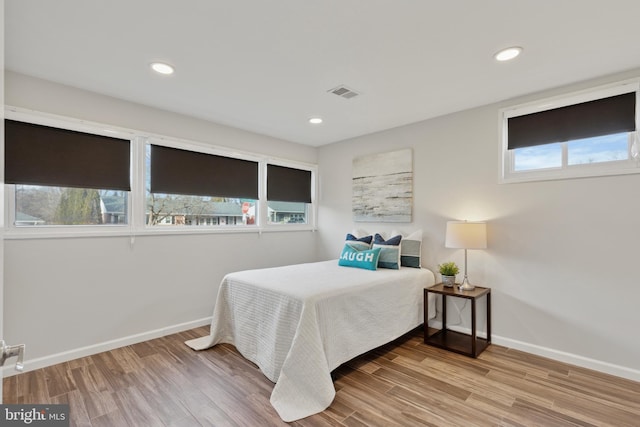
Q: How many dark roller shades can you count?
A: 4